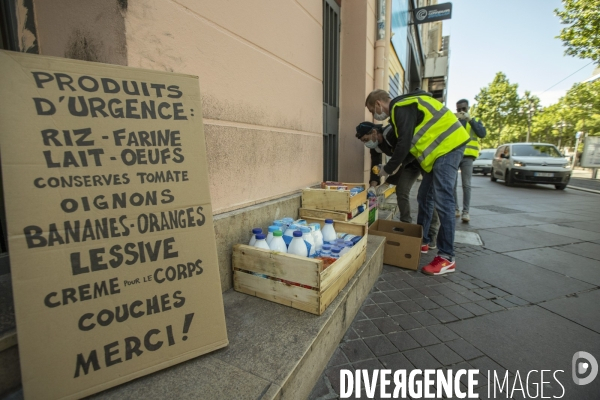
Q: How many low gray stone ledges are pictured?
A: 1